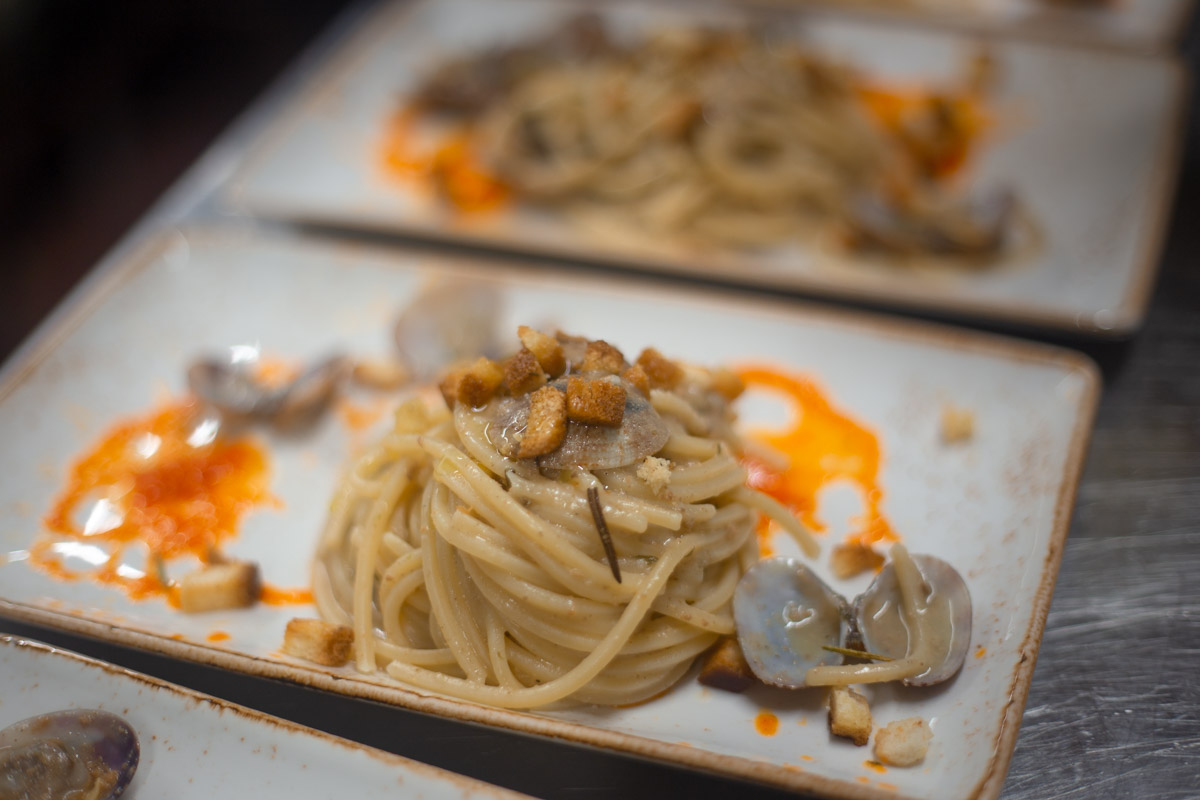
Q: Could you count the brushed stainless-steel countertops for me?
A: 1